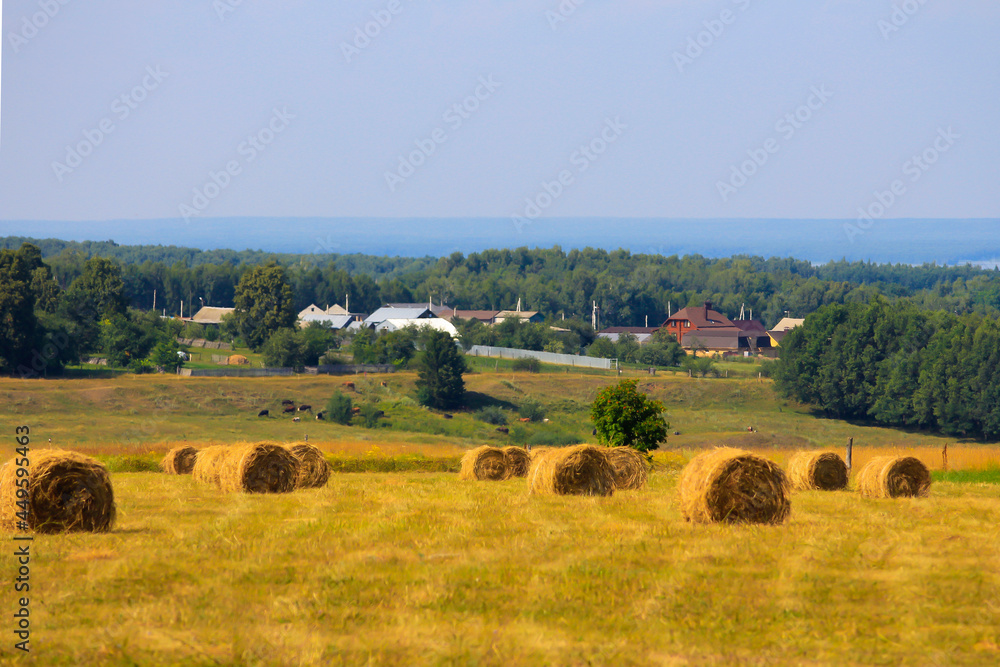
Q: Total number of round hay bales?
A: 12